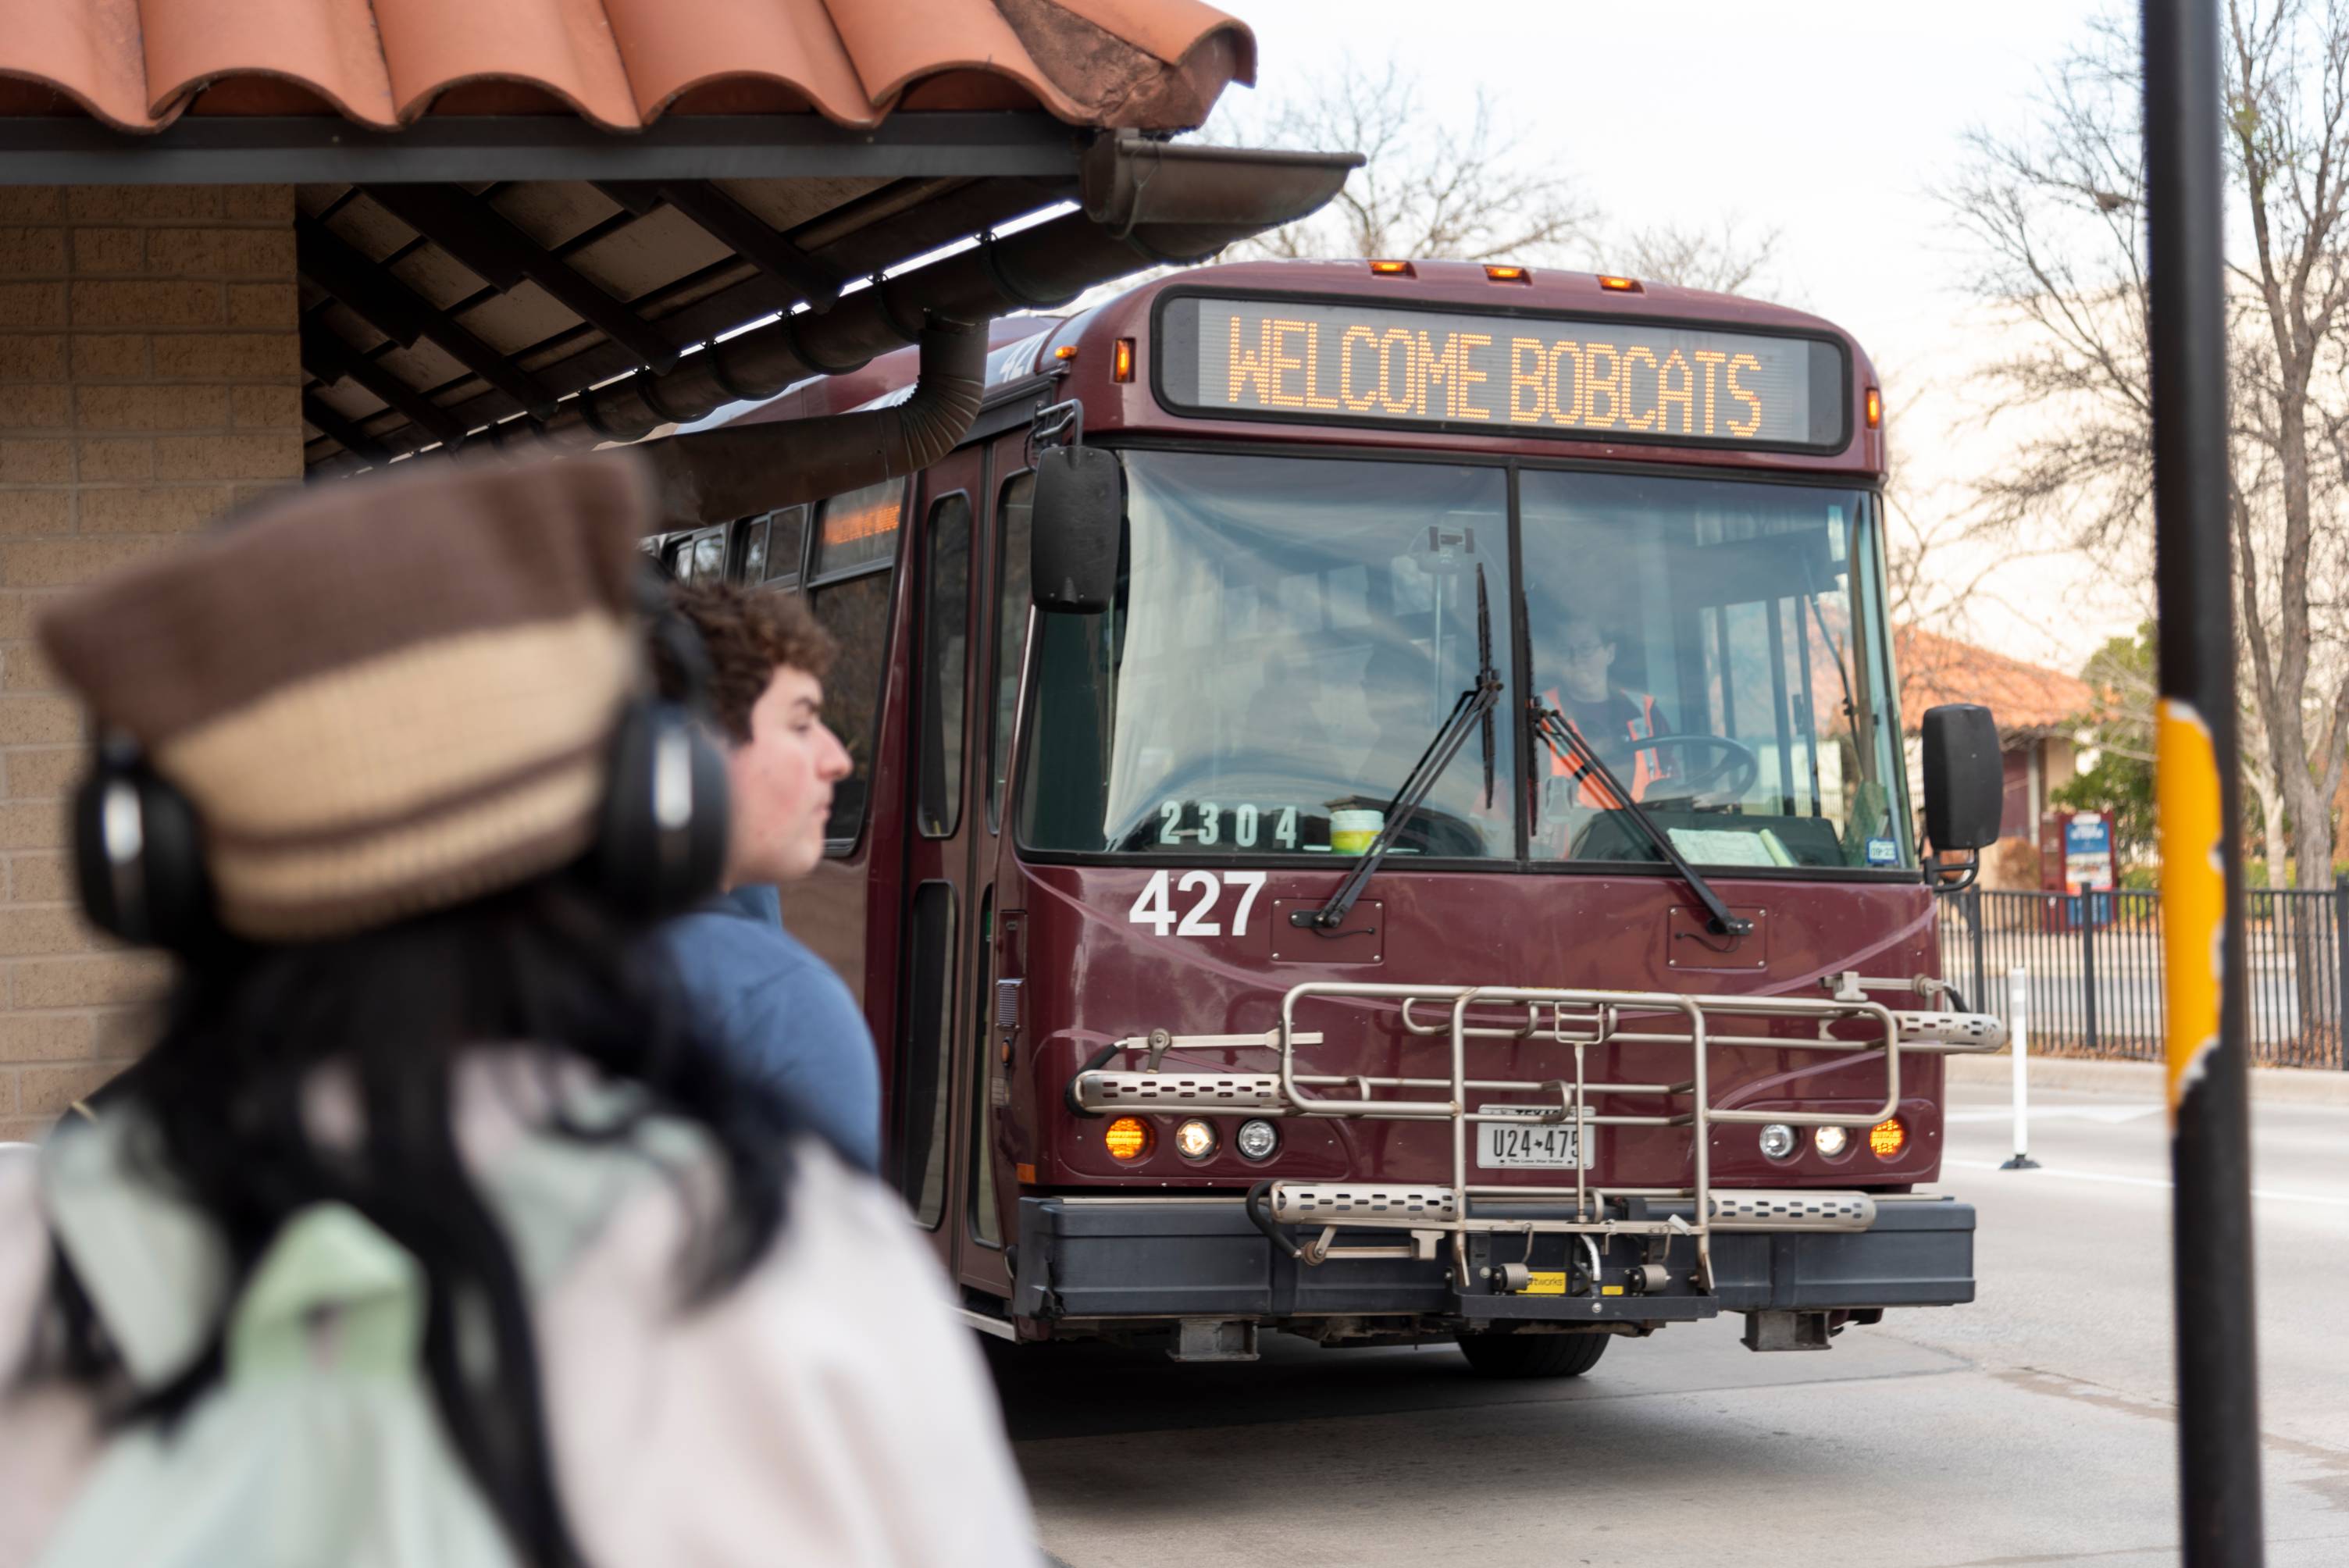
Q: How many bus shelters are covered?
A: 1